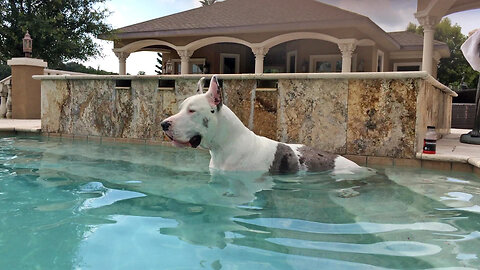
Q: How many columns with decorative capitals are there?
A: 5